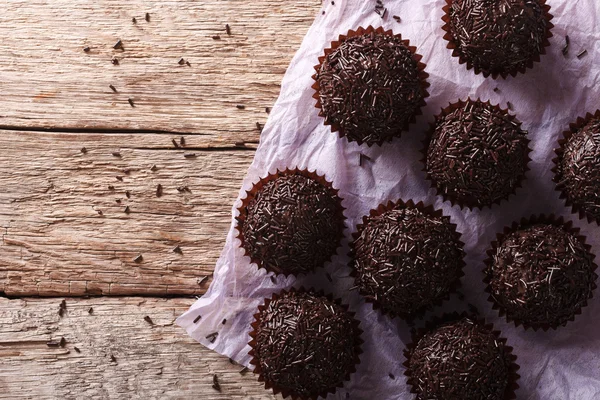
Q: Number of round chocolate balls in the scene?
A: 9